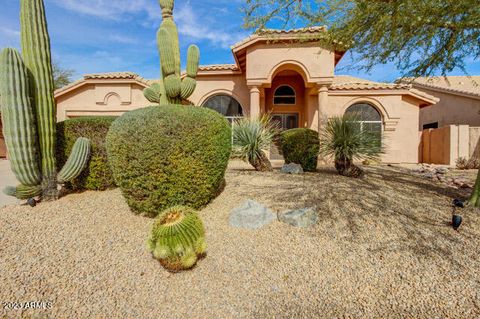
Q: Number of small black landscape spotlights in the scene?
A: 3